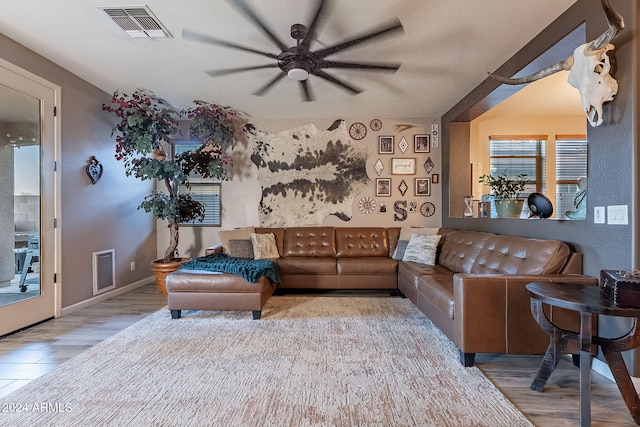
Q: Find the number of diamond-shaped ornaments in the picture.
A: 4